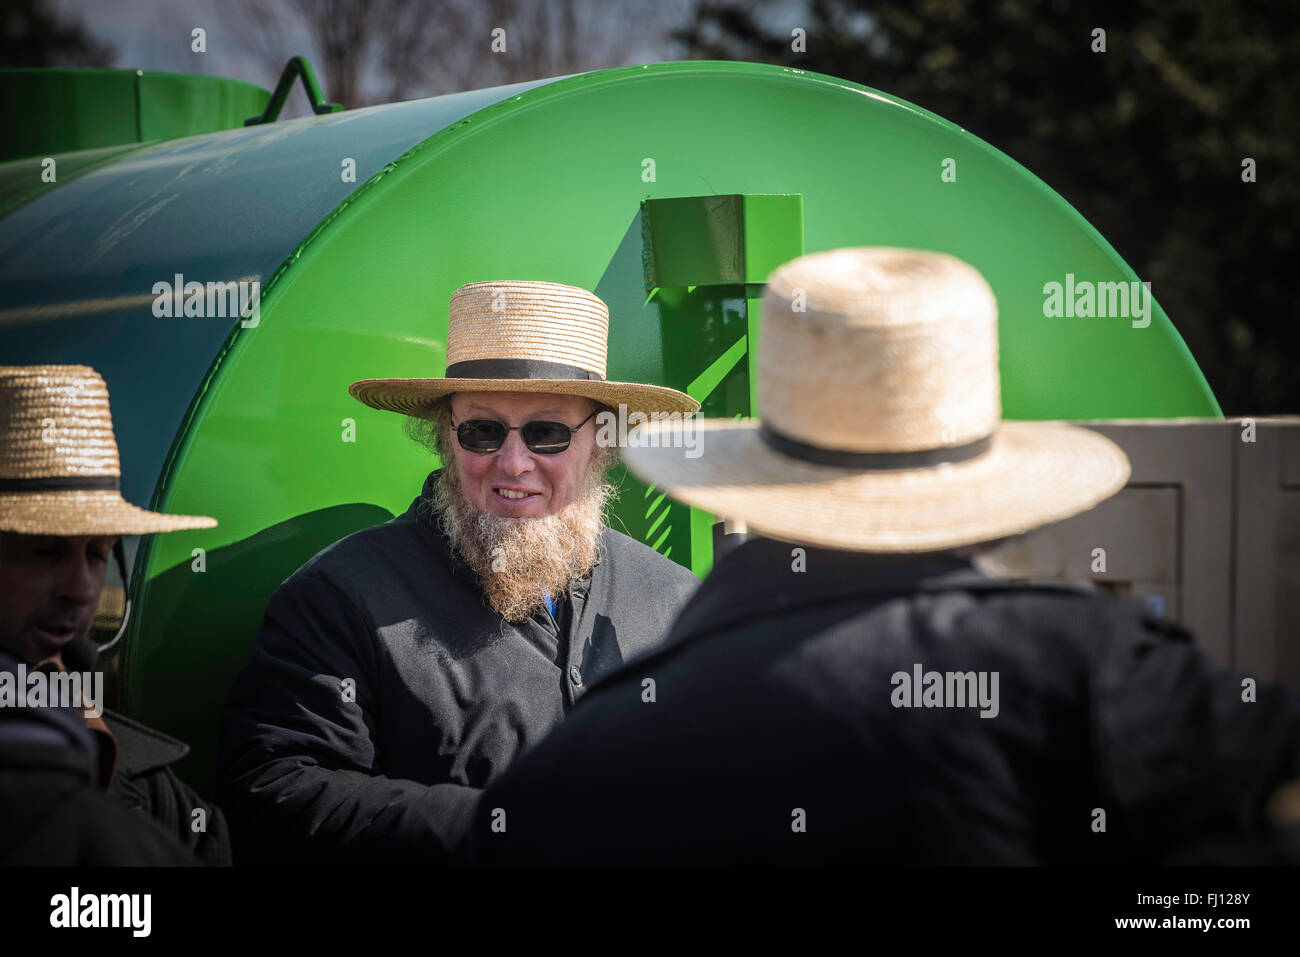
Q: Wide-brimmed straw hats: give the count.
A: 3